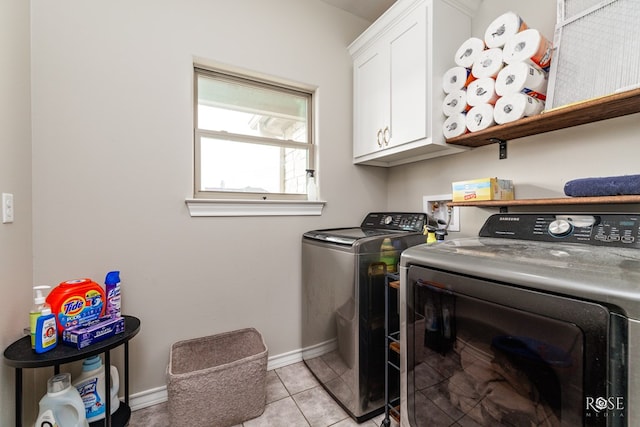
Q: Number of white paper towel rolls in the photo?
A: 11